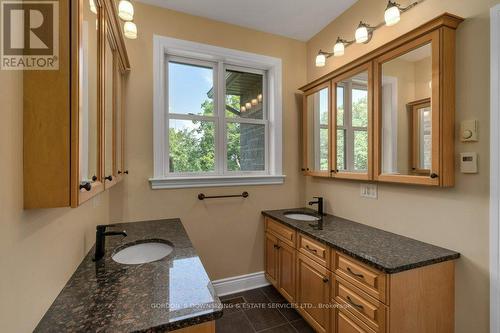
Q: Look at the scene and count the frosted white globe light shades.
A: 6